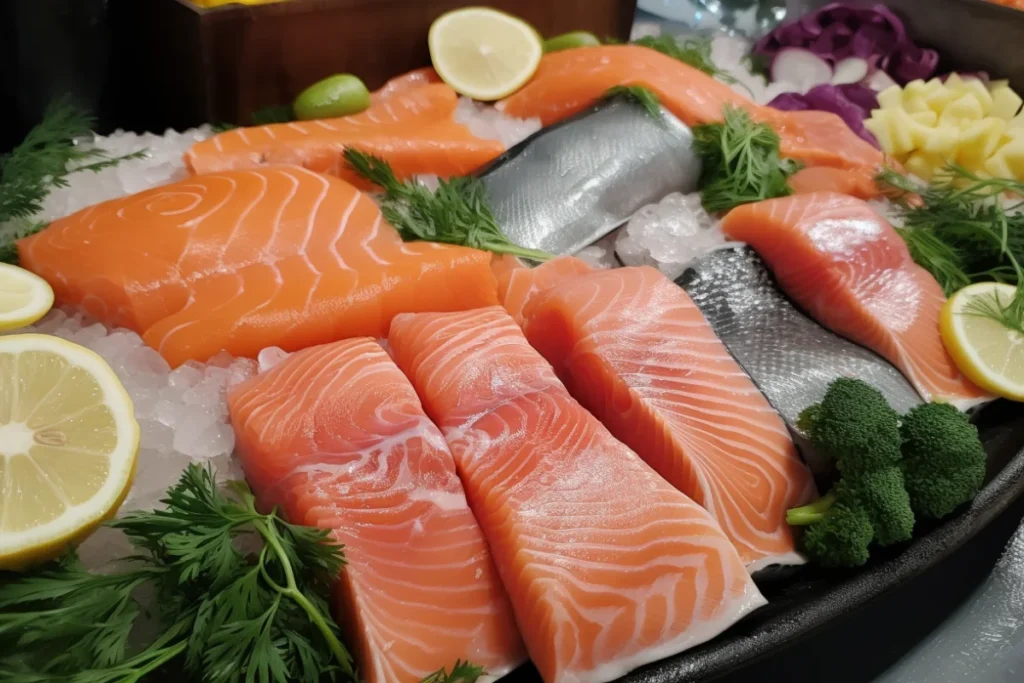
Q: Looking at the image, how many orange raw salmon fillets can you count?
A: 7